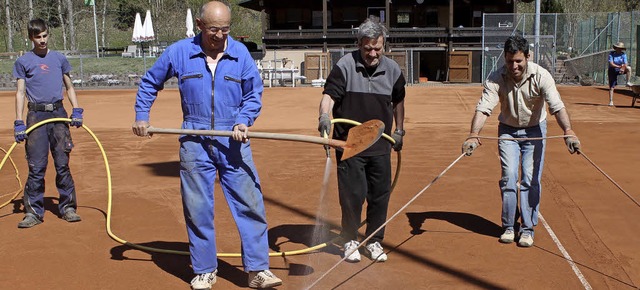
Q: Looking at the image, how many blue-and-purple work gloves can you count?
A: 2